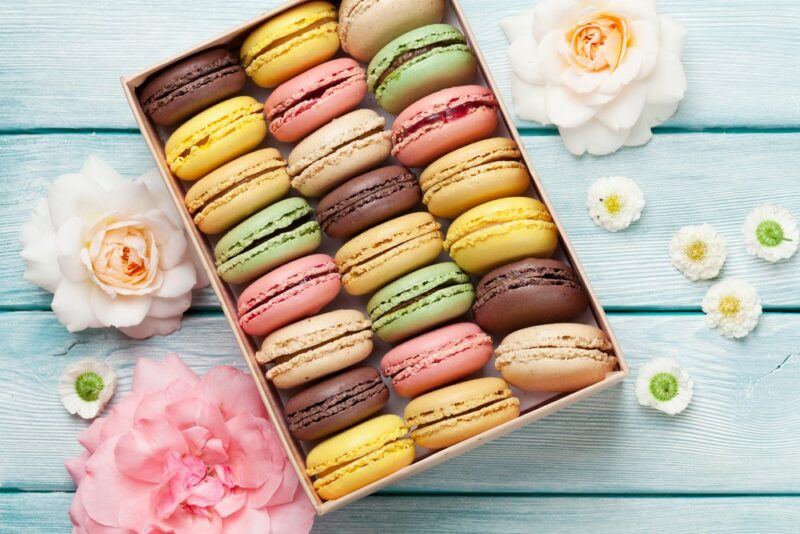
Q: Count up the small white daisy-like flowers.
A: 6